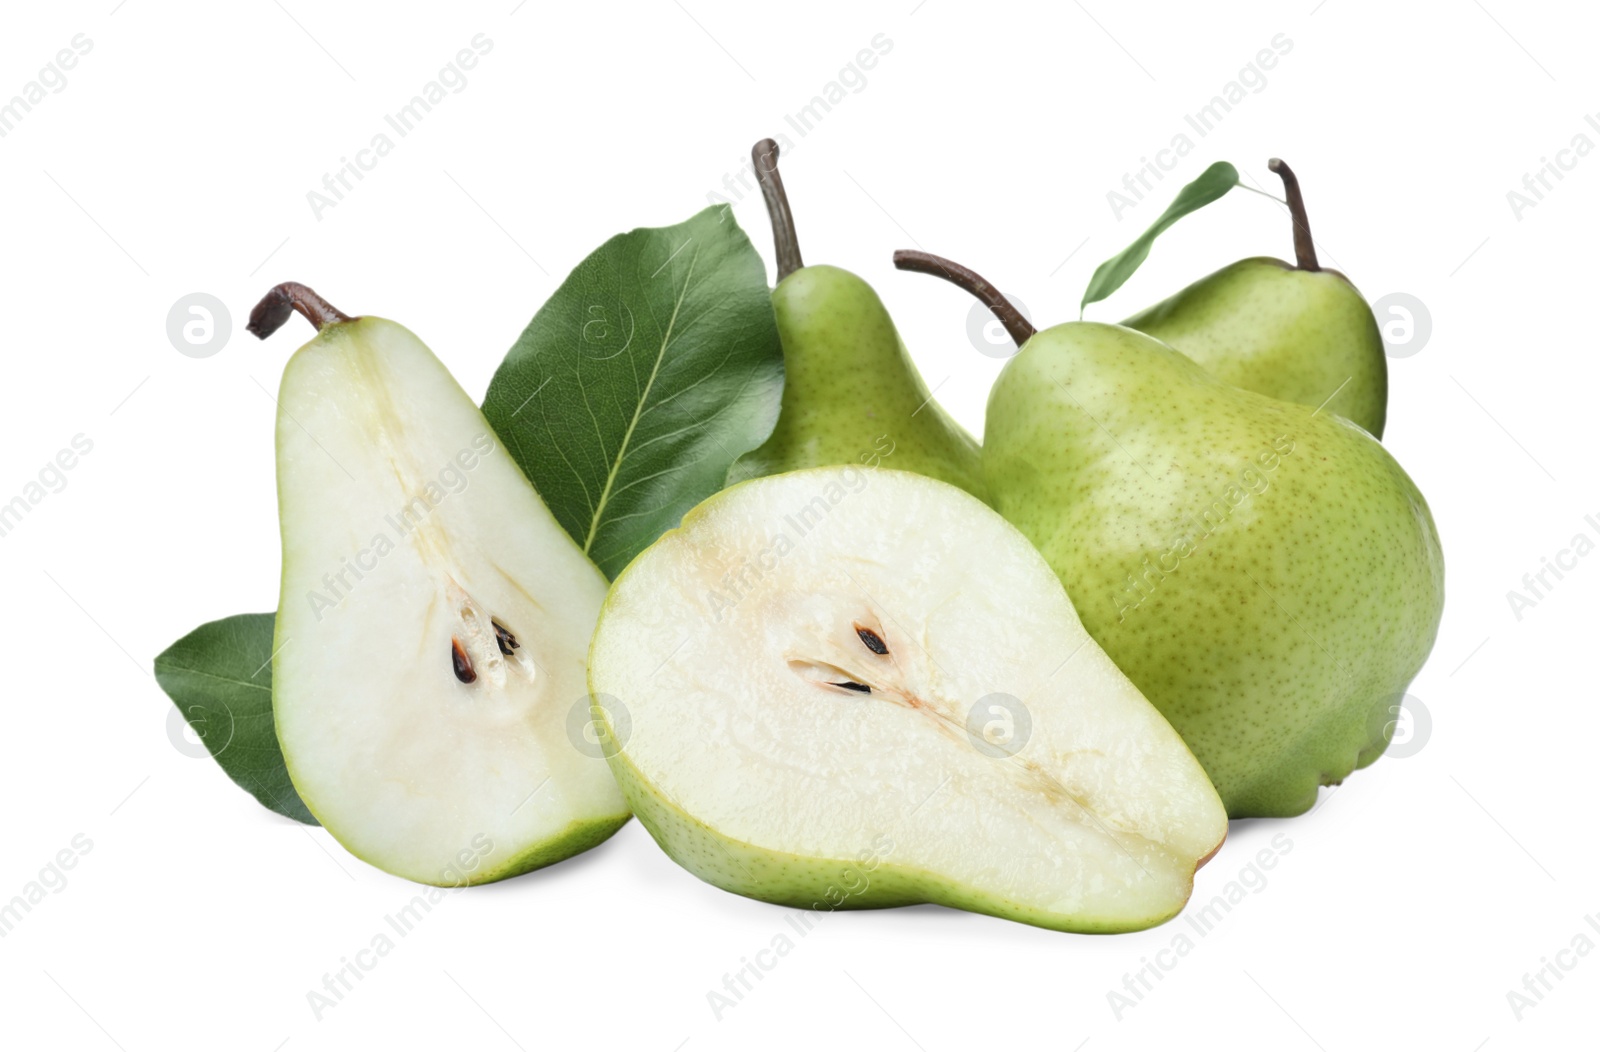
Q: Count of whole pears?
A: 3